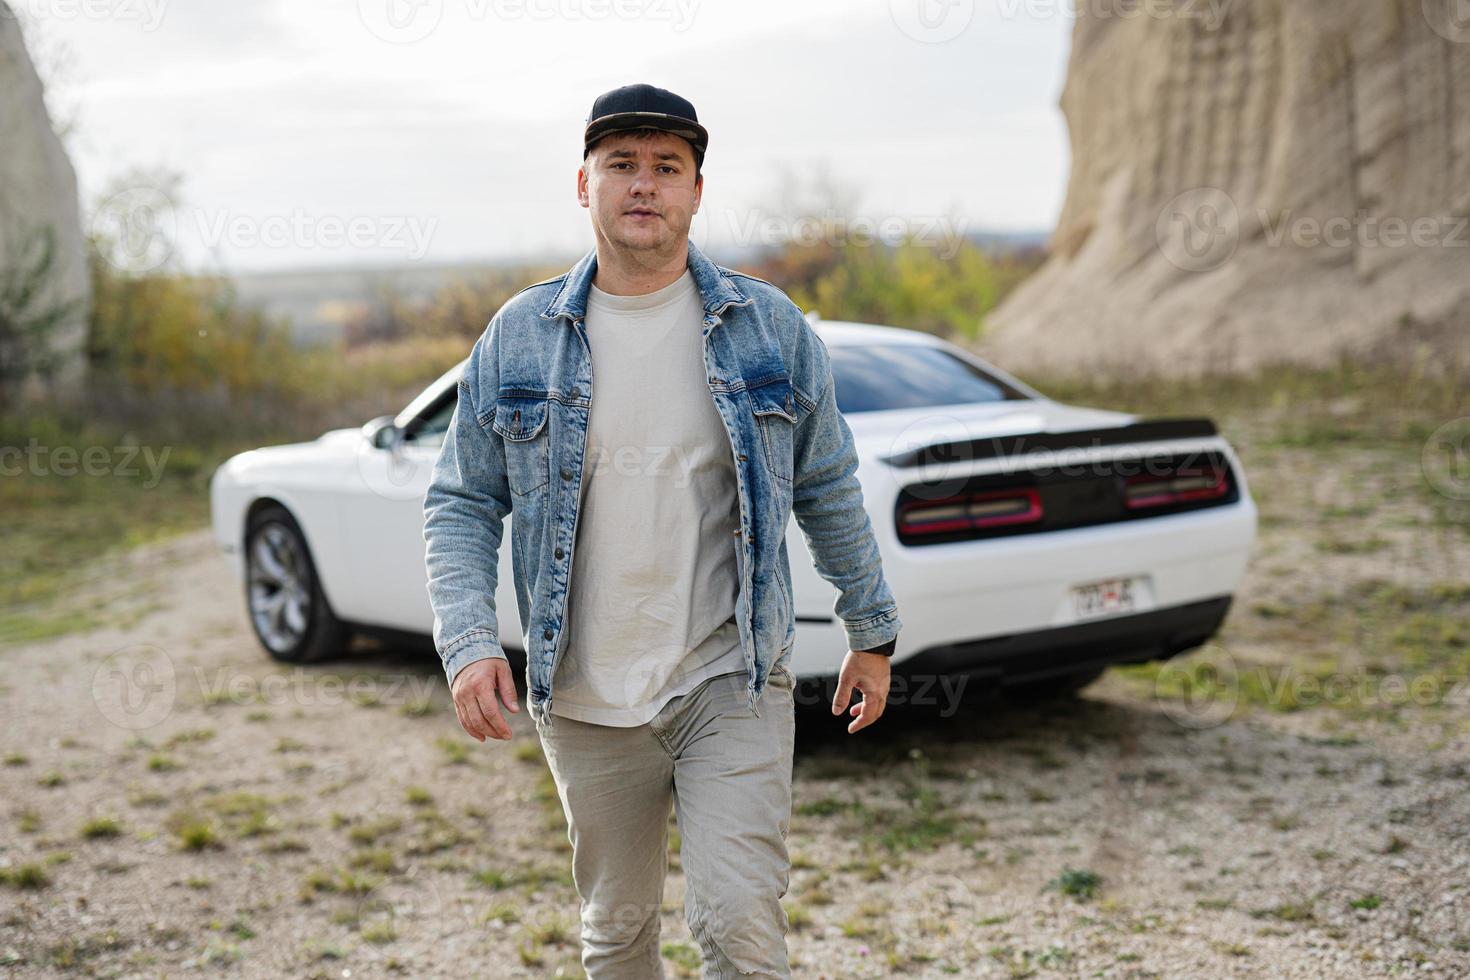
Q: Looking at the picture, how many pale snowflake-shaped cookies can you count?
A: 0